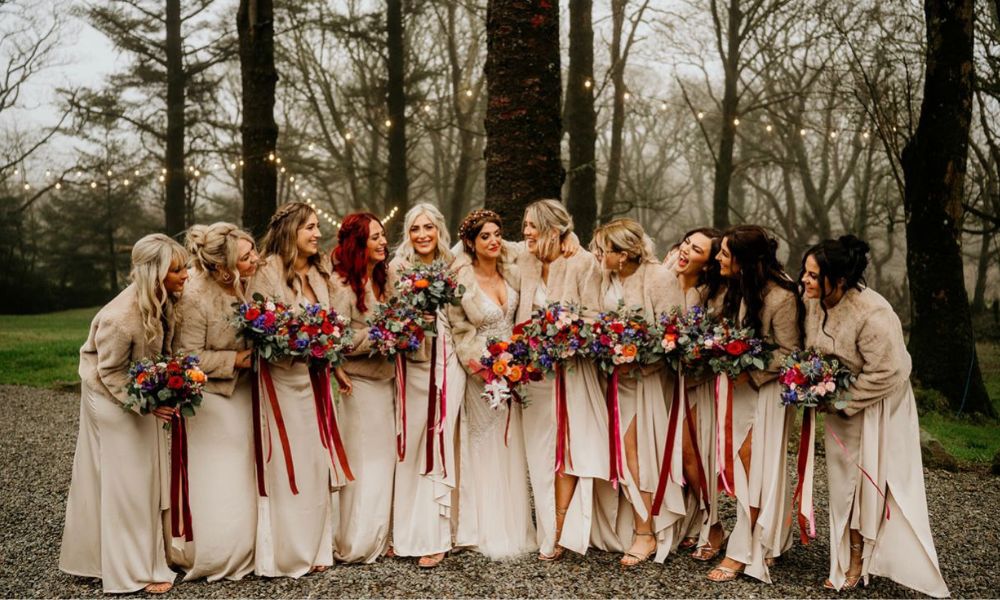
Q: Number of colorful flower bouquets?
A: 11